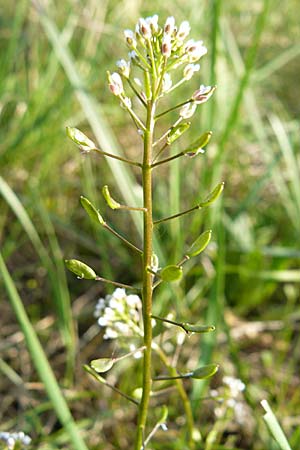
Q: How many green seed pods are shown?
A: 14